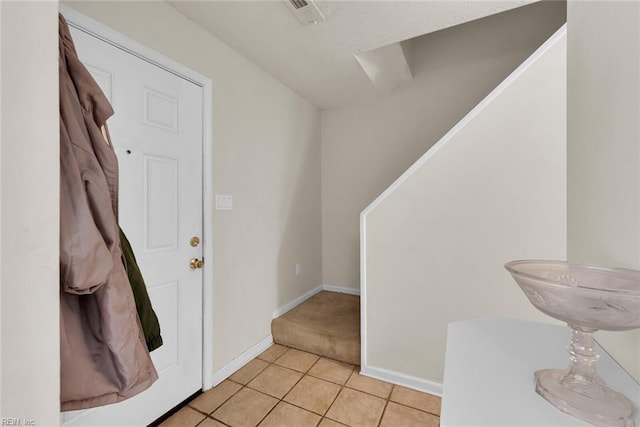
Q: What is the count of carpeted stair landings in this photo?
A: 1